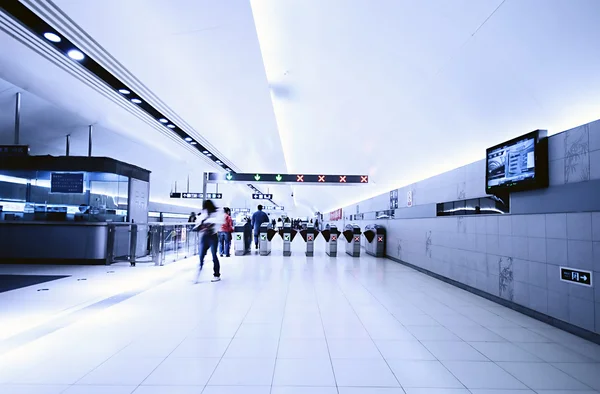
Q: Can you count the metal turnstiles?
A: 7